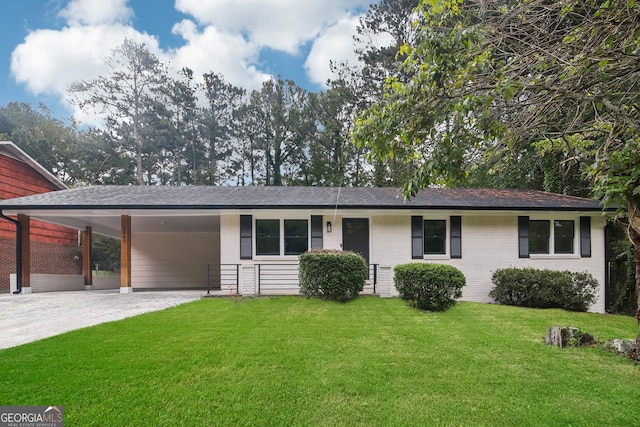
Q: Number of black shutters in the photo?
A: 6